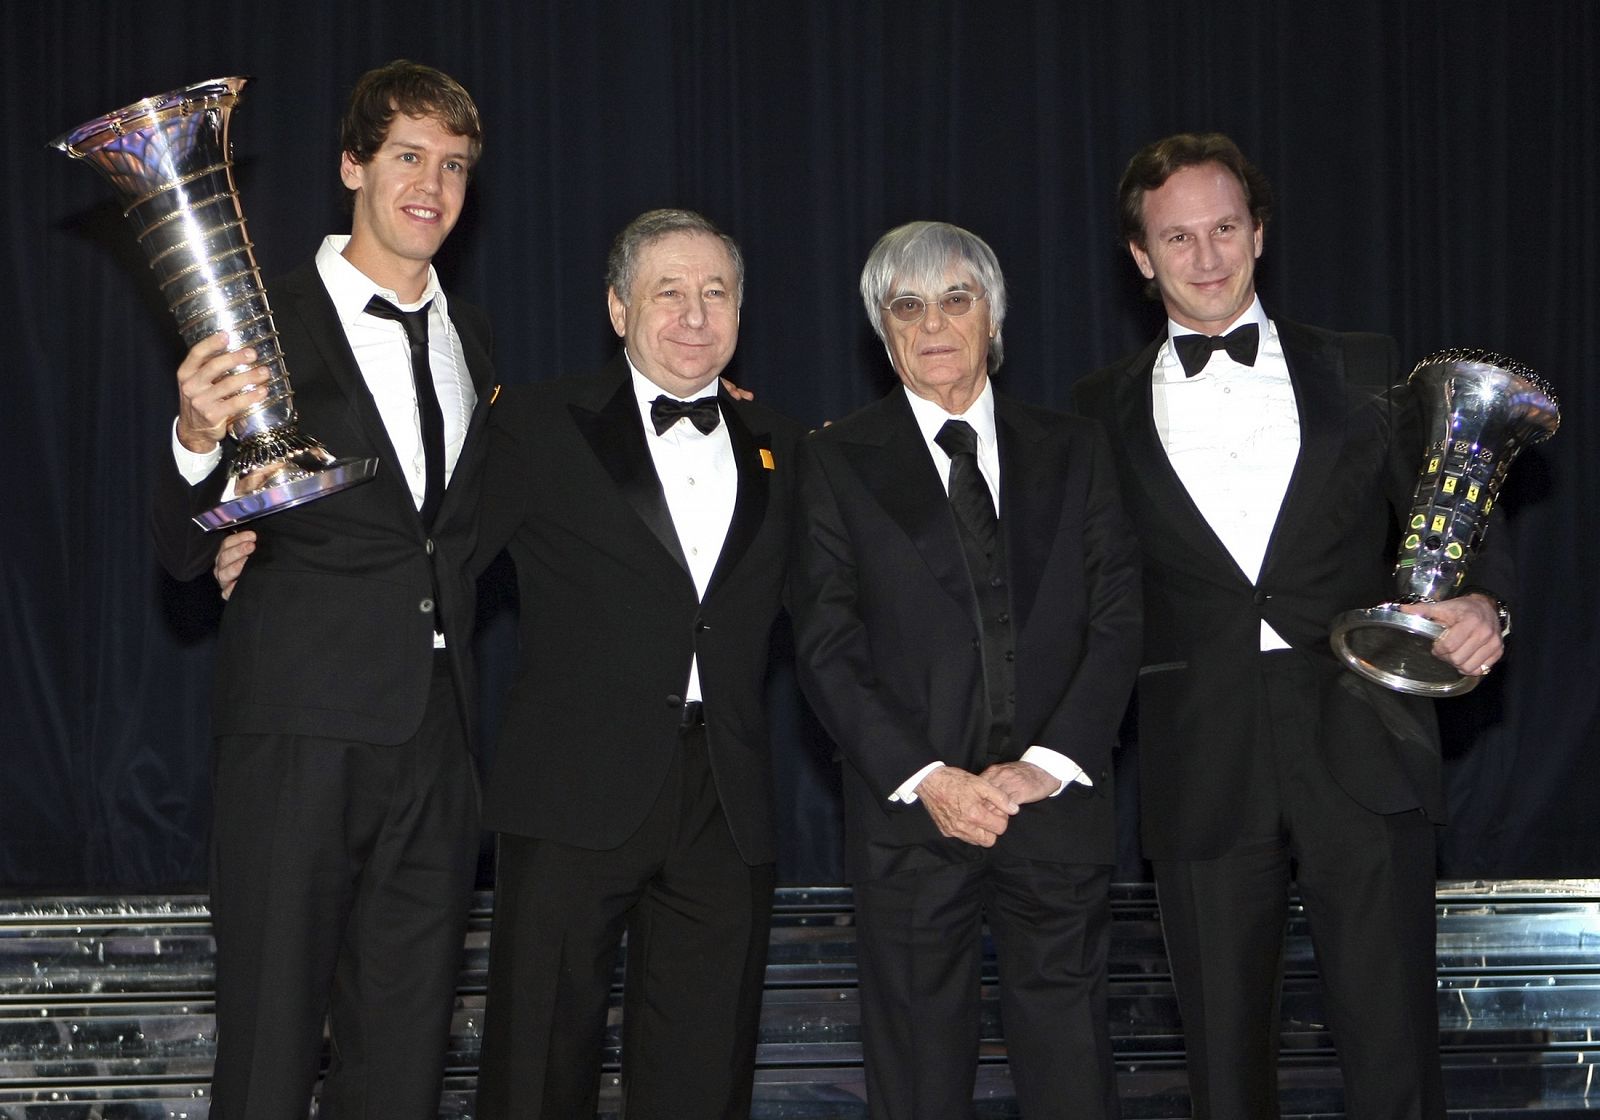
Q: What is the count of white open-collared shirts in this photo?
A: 1